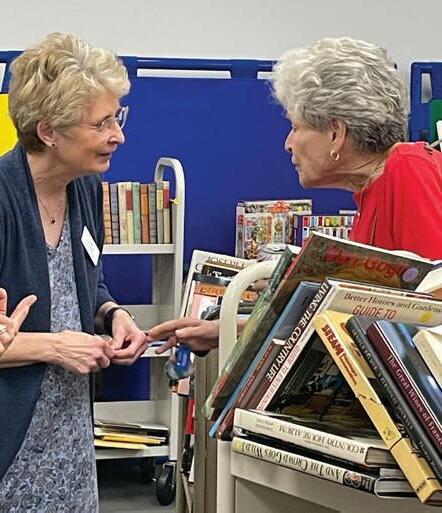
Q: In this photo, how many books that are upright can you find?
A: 9